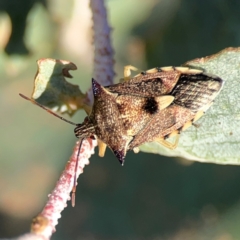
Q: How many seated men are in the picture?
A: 0